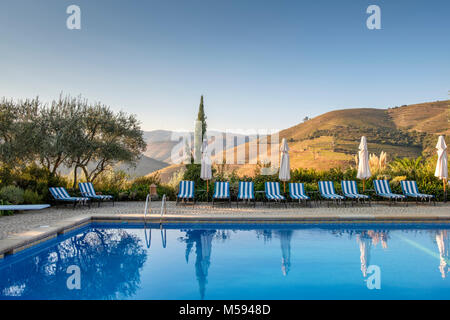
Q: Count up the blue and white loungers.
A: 11